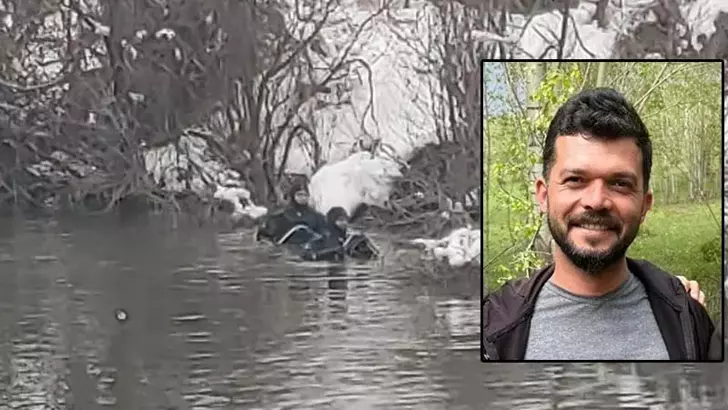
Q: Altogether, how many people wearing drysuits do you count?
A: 2